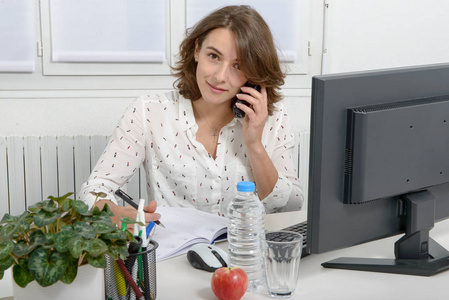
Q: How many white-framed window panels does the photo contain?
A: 3